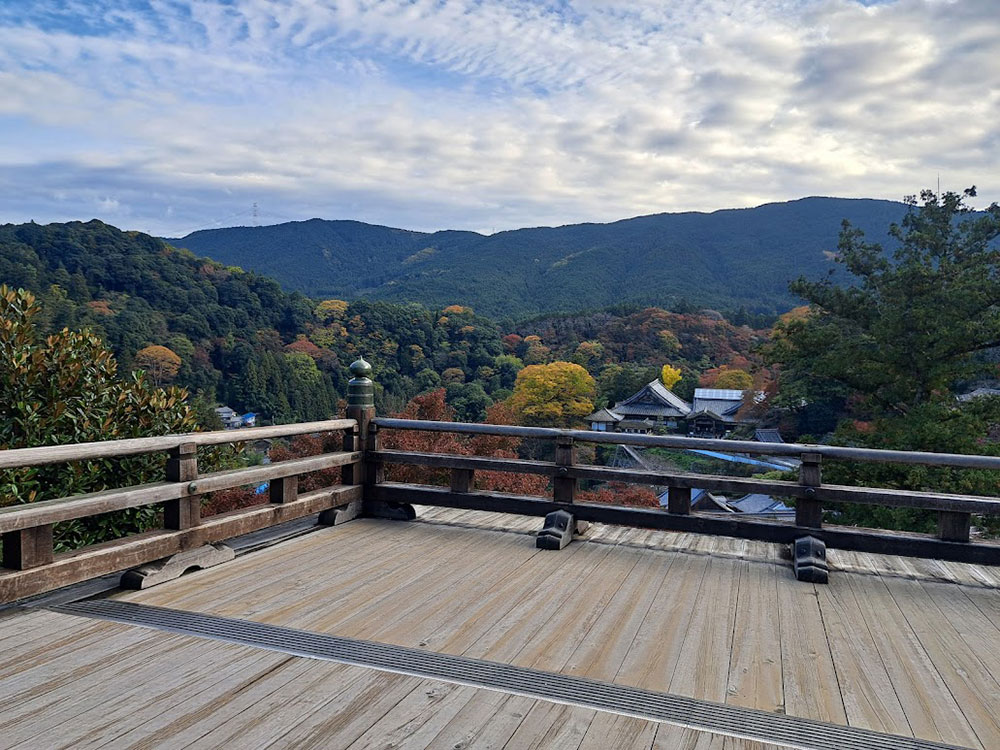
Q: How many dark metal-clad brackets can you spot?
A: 2